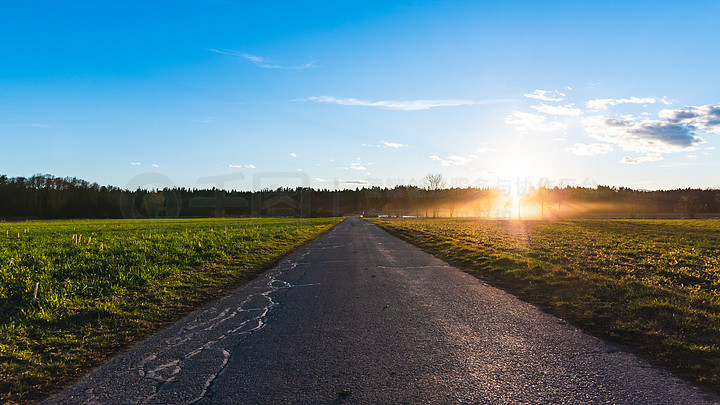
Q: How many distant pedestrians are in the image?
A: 0